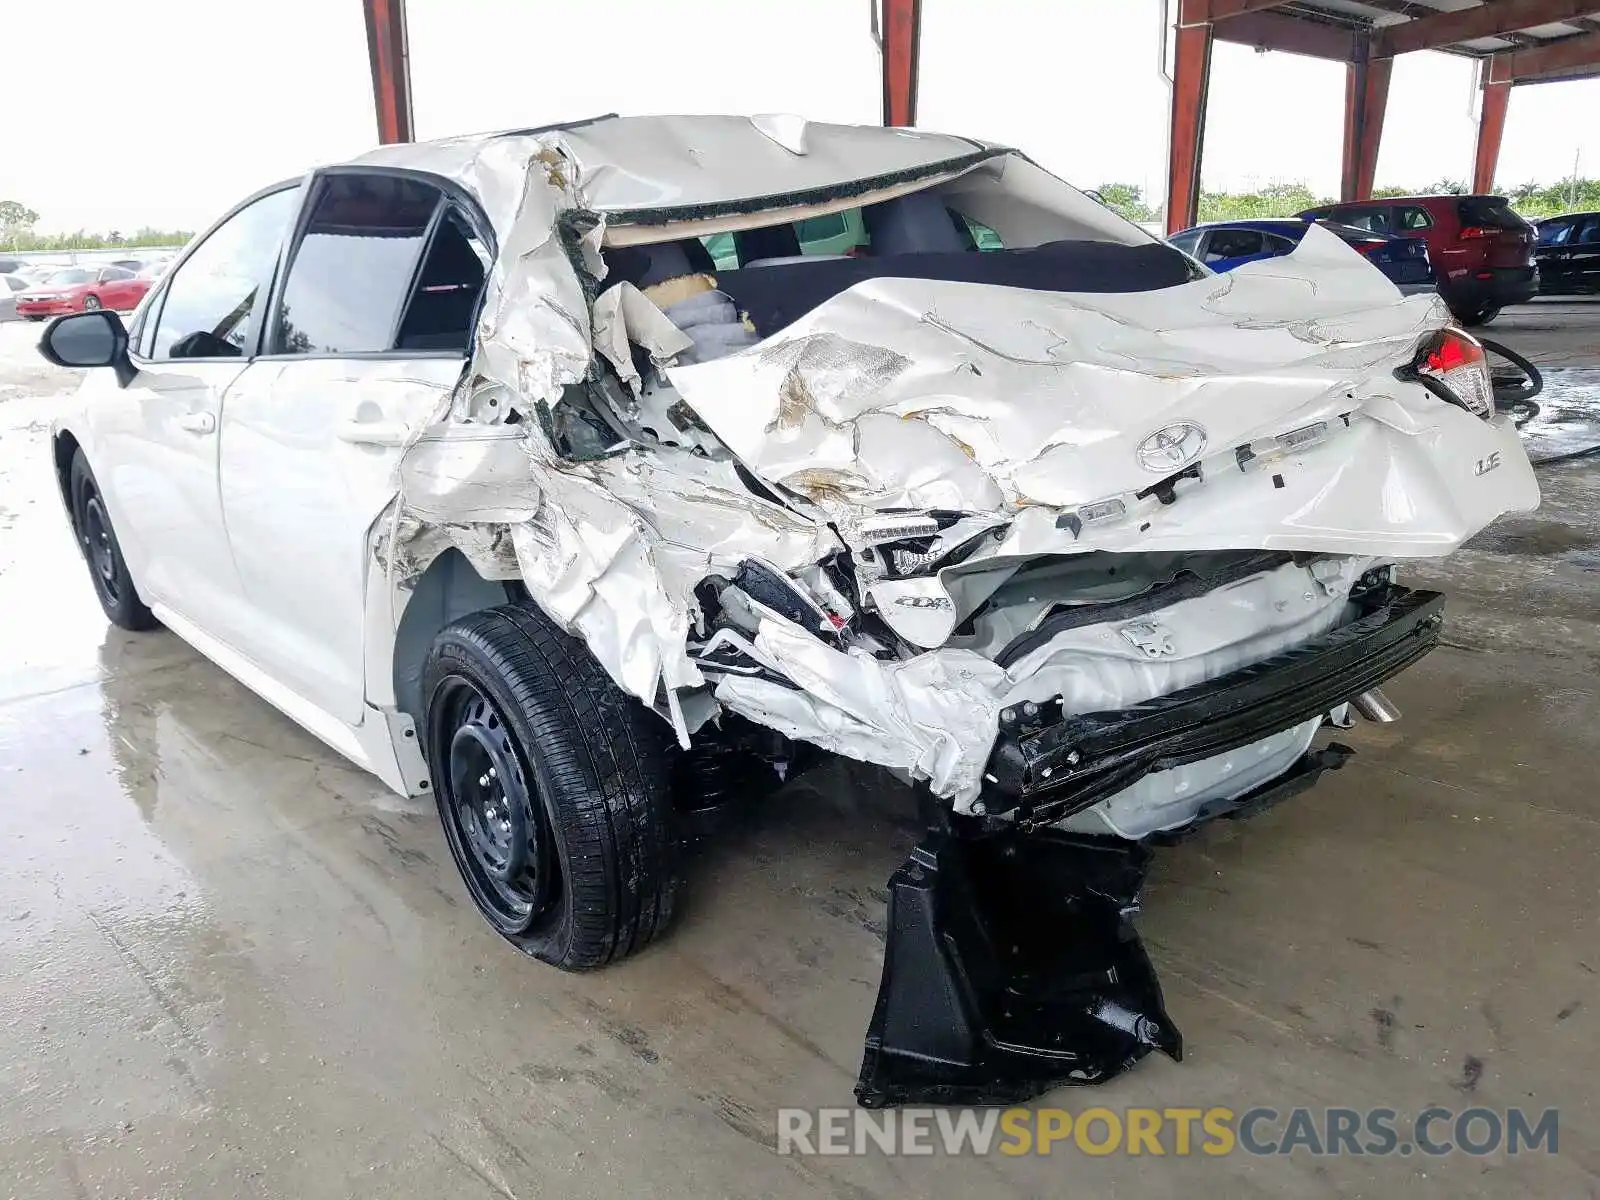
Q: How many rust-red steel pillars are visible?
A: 5